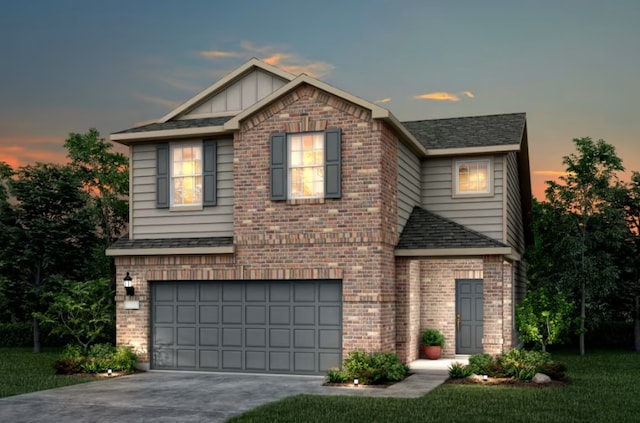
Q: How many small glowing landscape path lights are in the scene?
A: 3